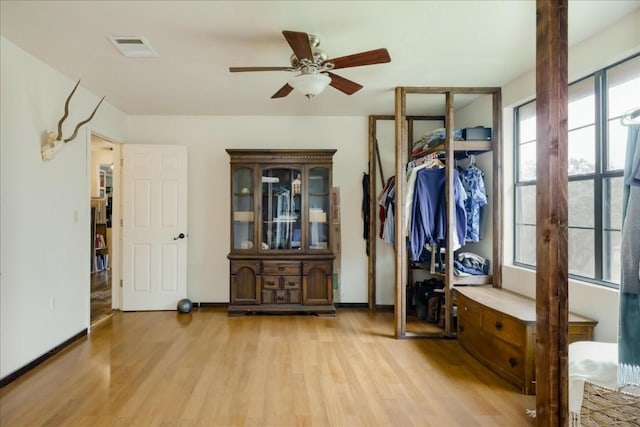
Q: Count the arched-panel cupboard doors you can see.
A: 2